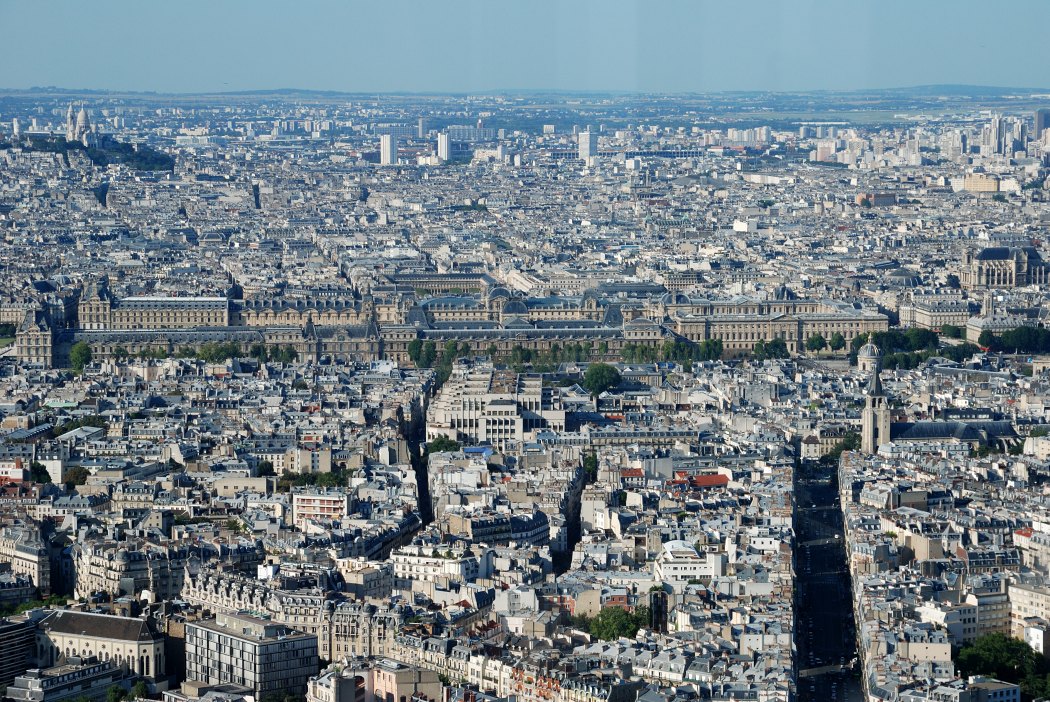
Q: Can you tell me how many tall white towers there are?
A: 3